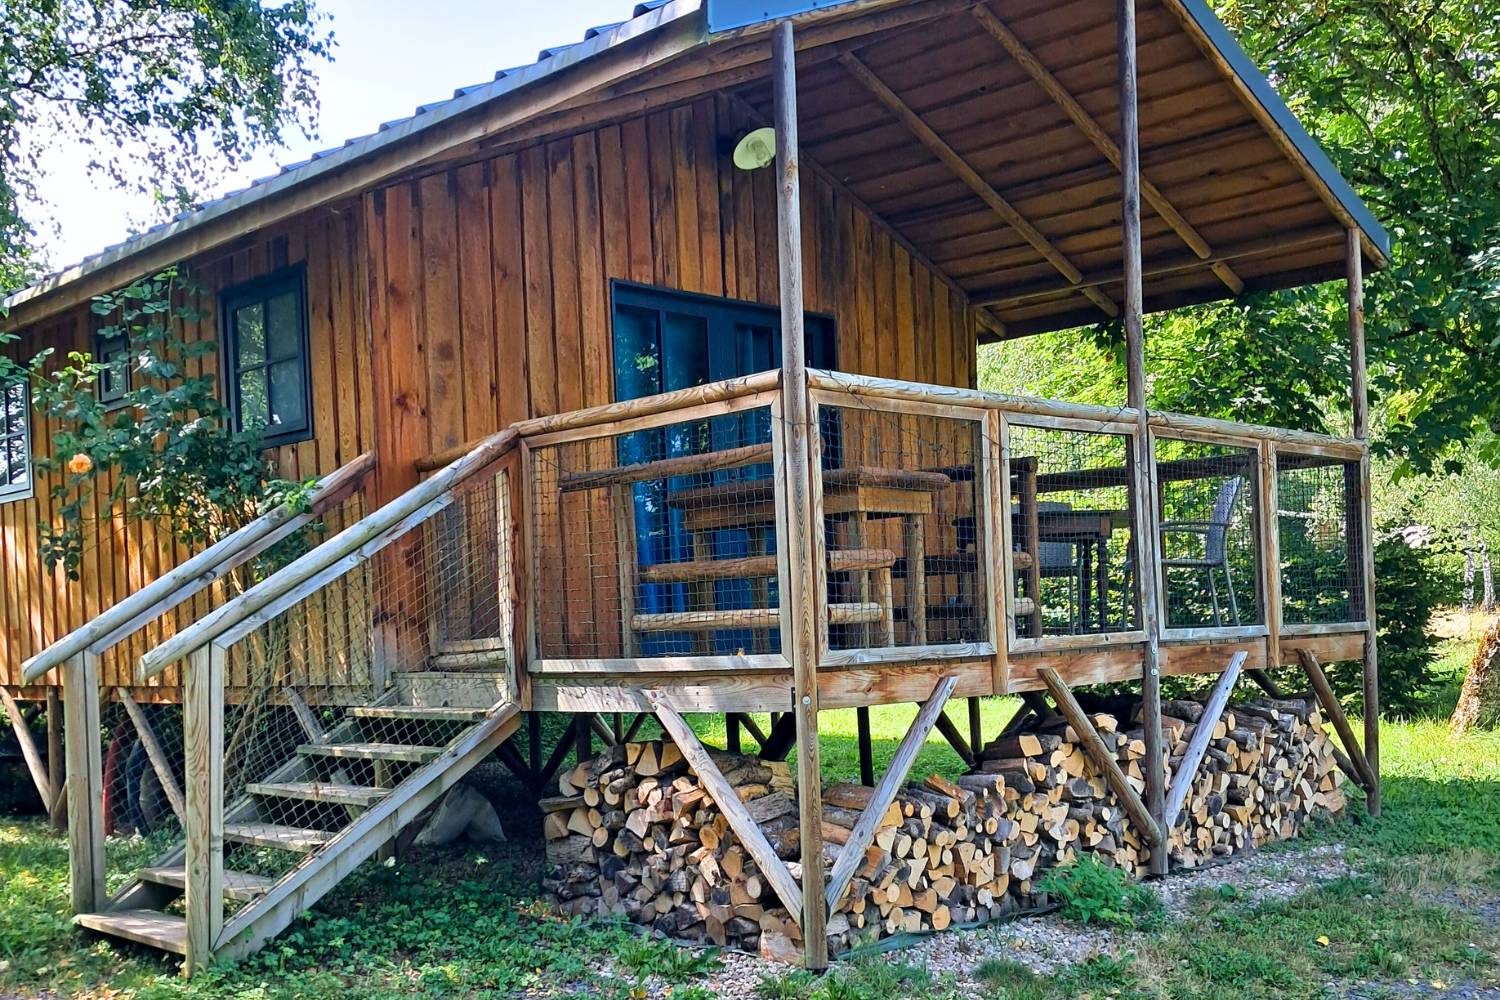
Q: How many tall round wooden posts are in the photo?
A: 3